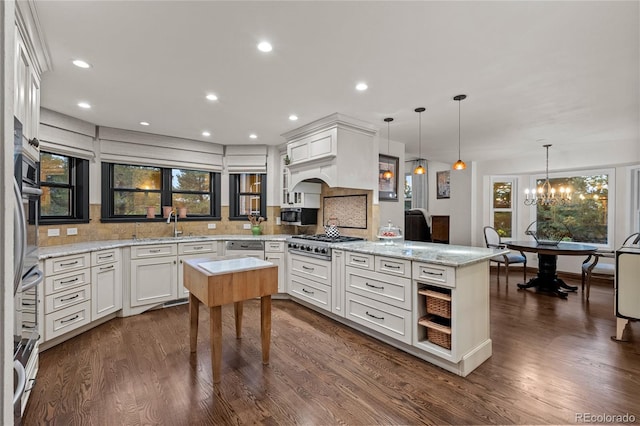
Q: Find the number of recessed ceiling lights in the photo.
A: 9